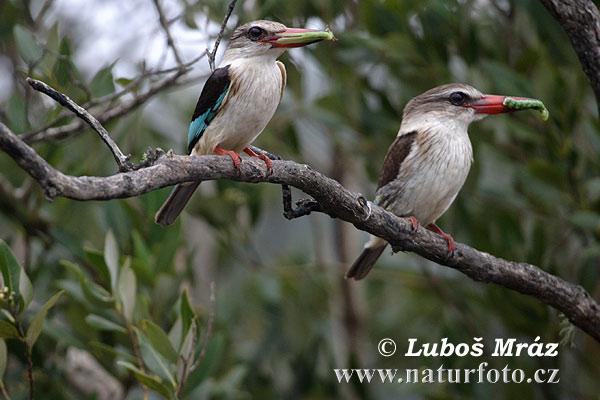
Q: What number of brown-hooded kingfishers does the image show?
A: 2